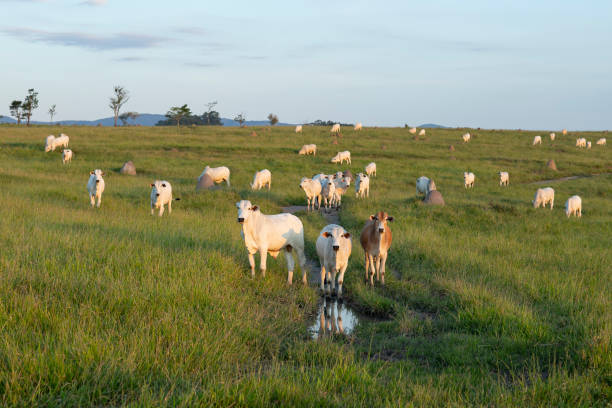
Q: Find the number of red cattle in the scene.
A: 1